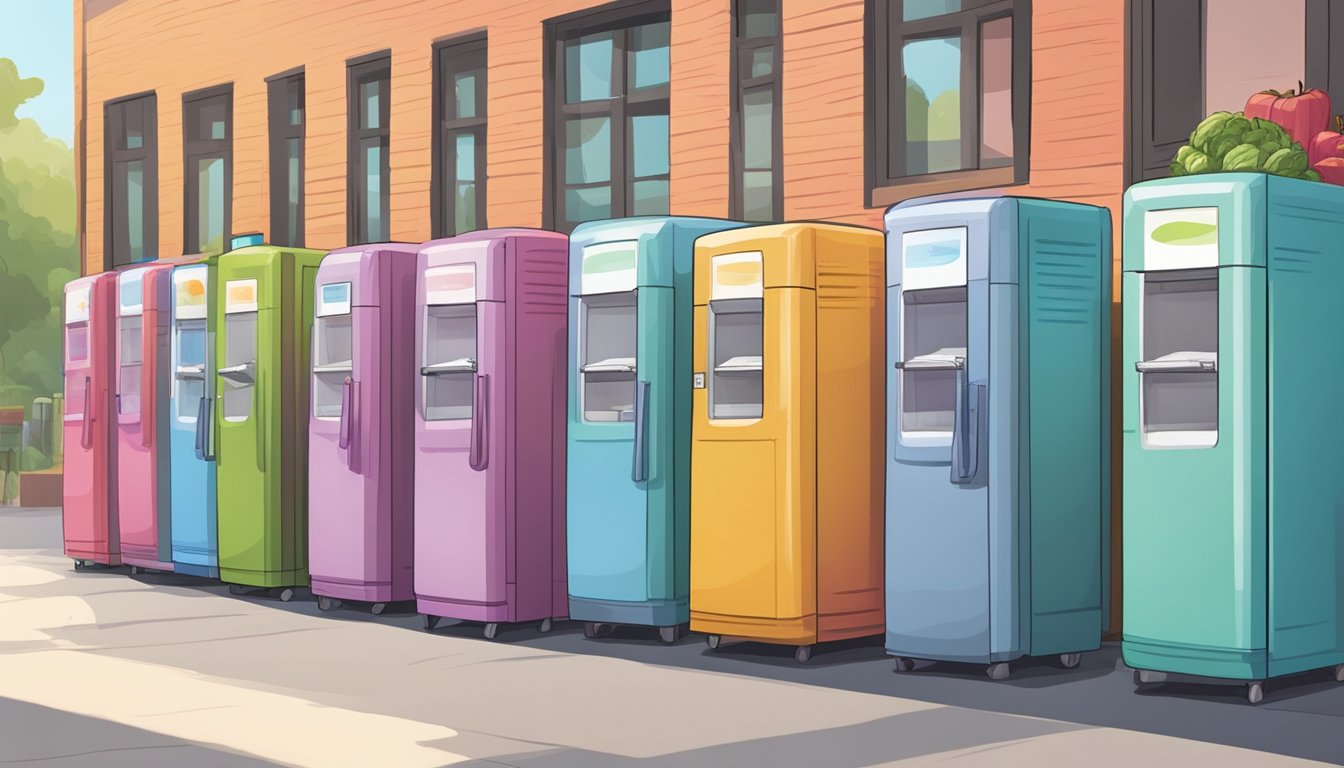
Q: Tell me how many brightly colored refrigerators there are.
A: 10